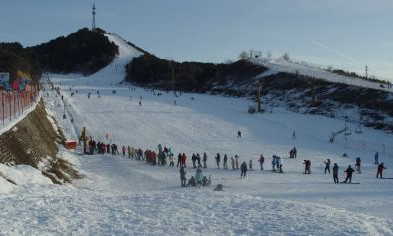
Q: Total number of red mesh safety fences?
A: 1